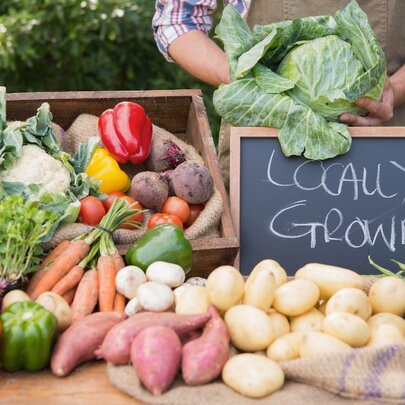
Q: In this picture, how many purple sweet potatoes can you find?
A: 4